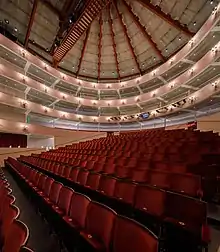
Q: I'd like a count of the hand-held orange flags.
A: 0